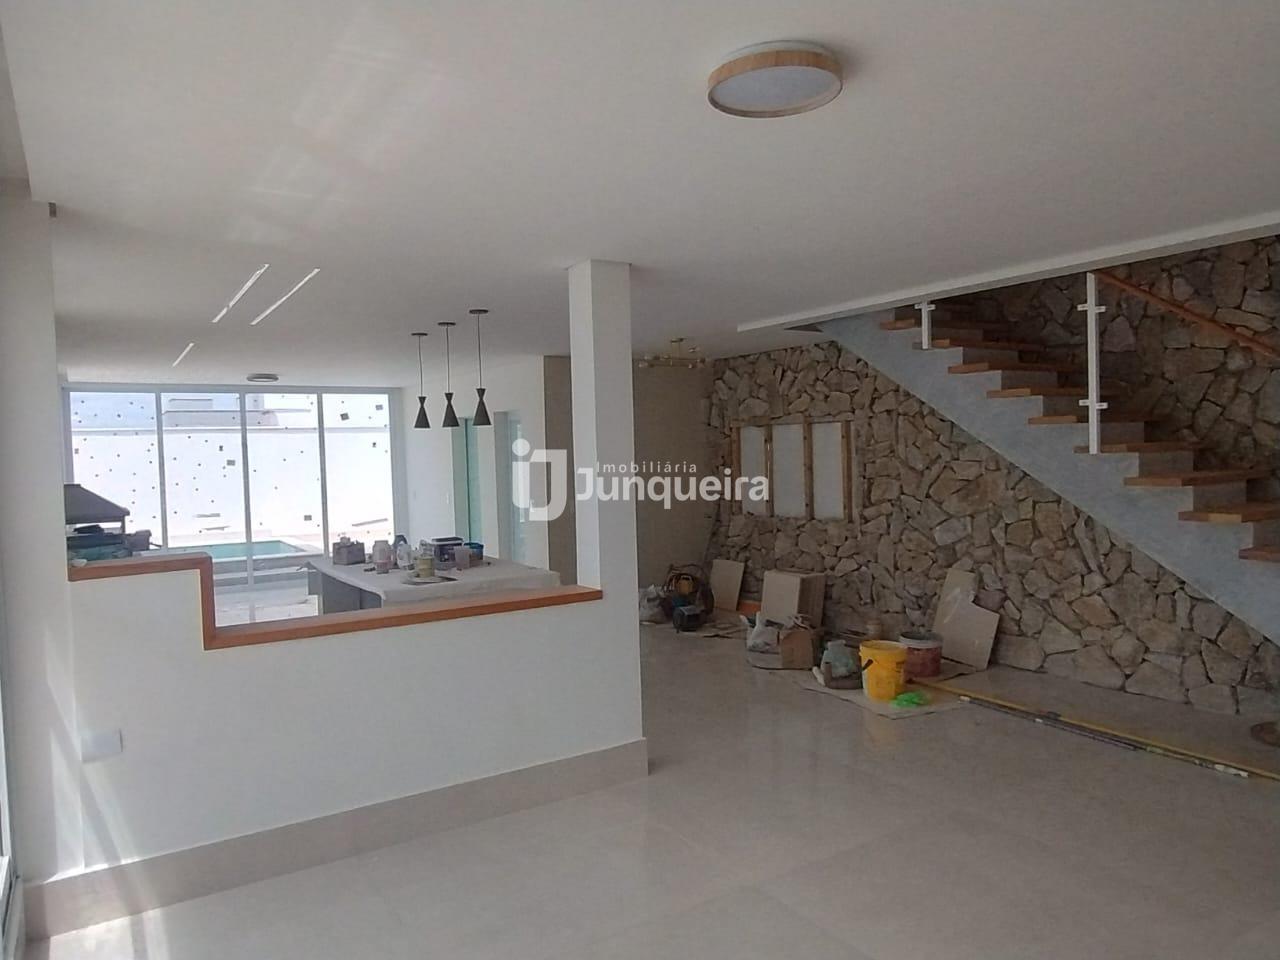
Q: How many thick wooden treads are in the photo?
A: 9